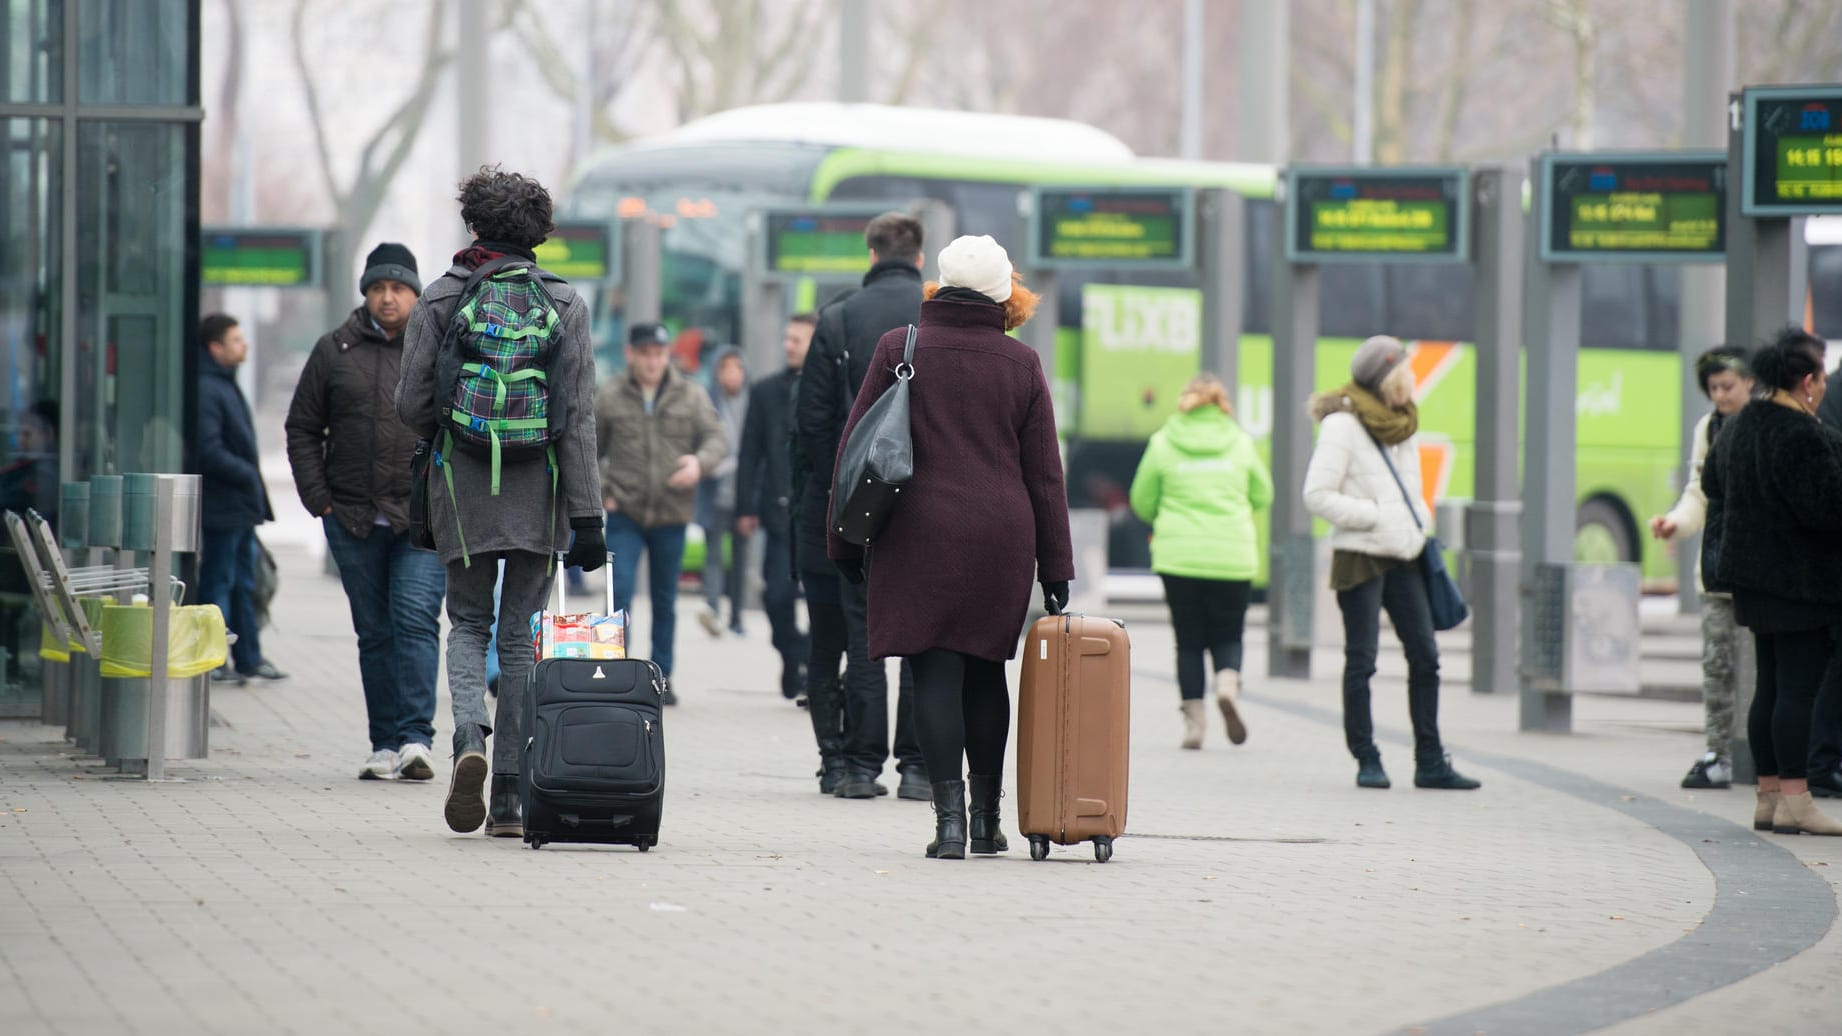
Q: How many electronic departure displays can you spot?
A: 7